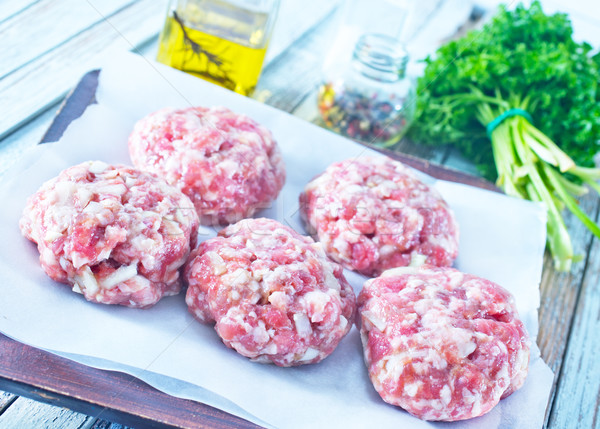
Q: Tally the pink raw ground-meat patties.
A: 5